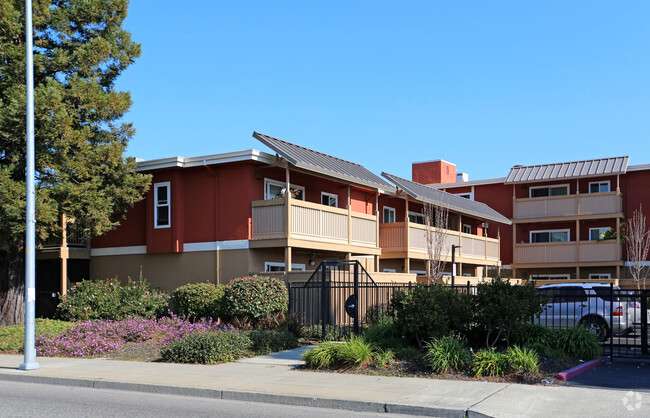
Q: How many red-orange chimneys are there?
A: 1